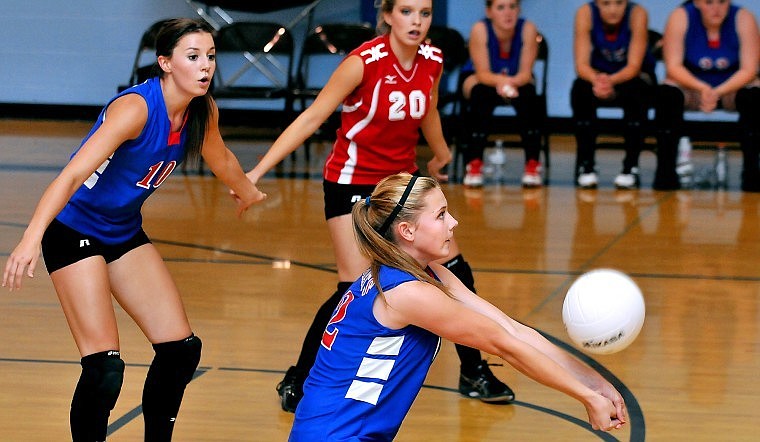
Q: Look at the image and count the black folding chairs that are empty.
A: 4